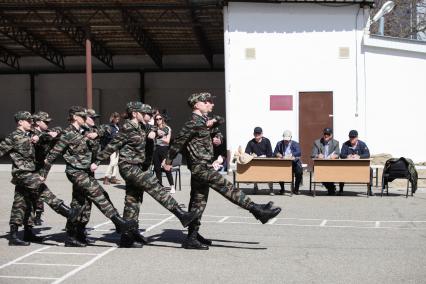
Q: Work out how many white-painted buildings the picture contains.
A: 1